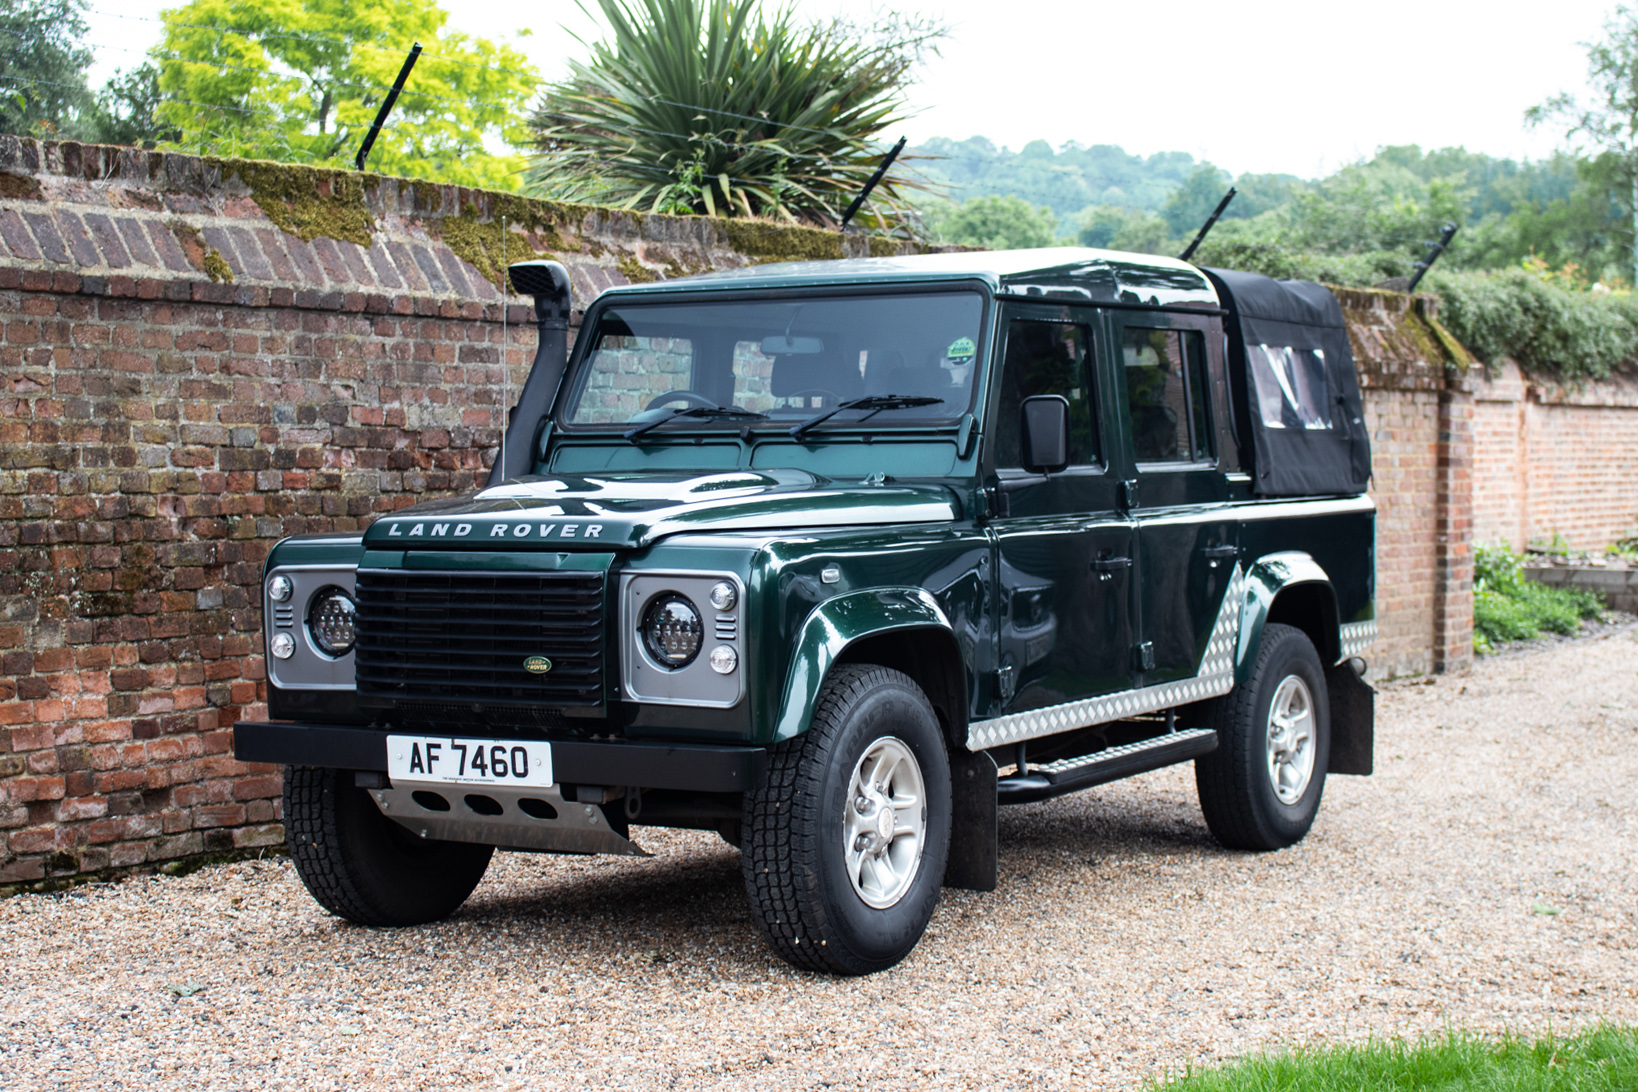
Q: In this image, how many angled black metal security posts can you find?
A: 4